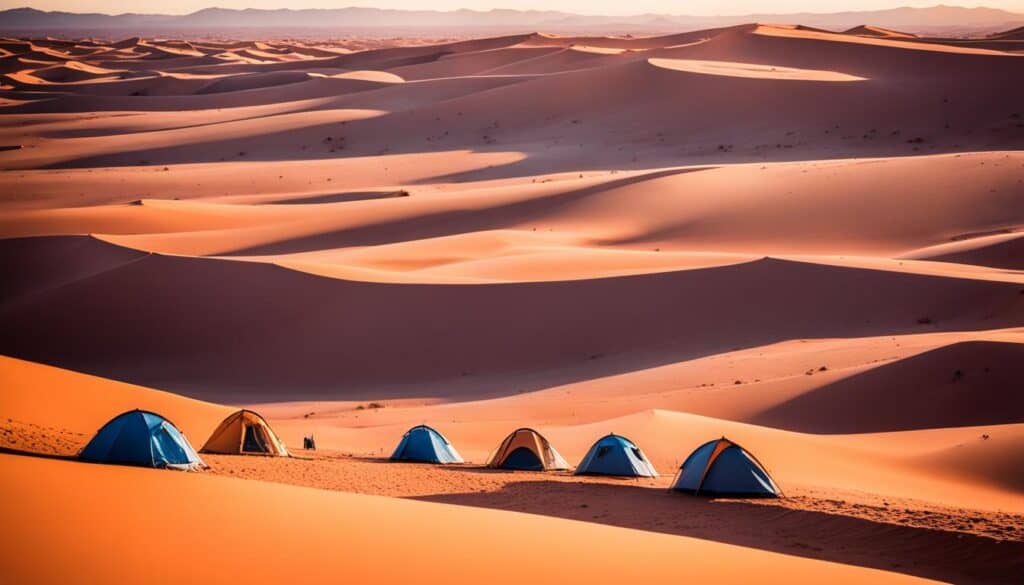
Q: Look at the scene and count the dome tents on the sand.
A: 6